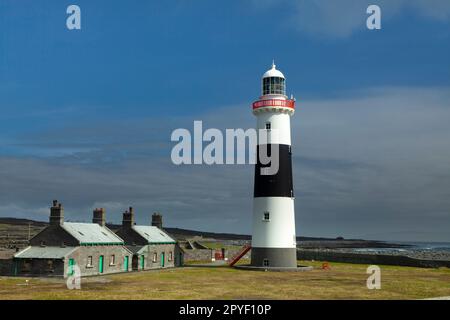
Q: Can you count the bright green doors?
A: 5